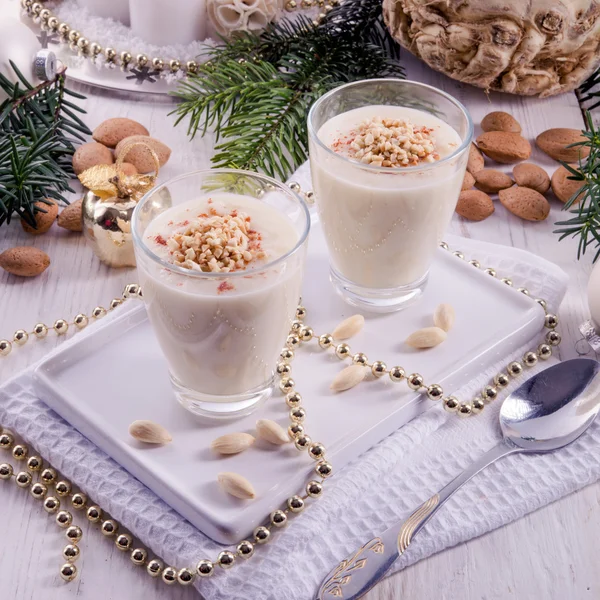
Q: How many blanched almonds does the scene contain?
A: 8